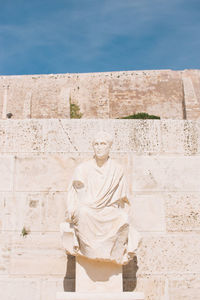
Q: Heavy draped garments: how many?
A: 1